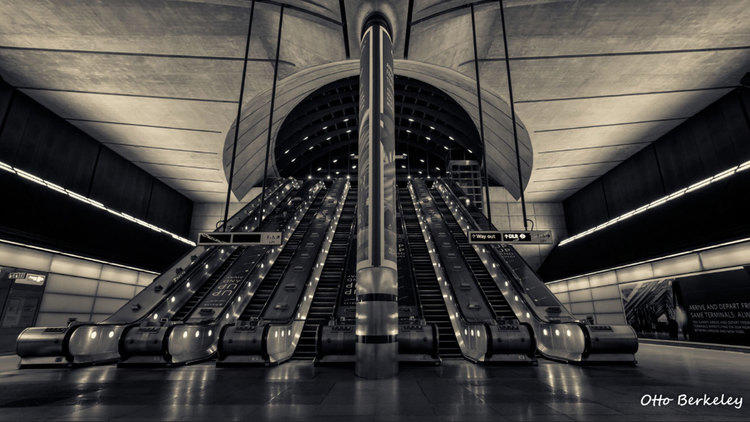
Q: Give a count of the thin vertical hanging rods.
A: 4